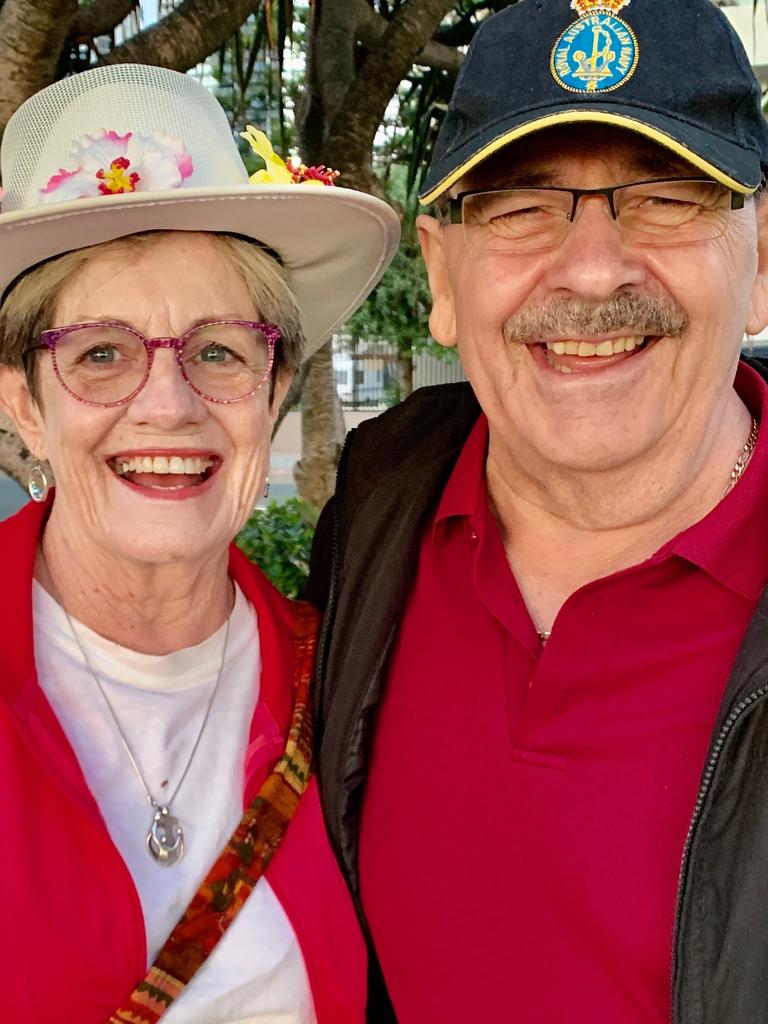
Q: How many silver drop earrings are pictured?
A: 2